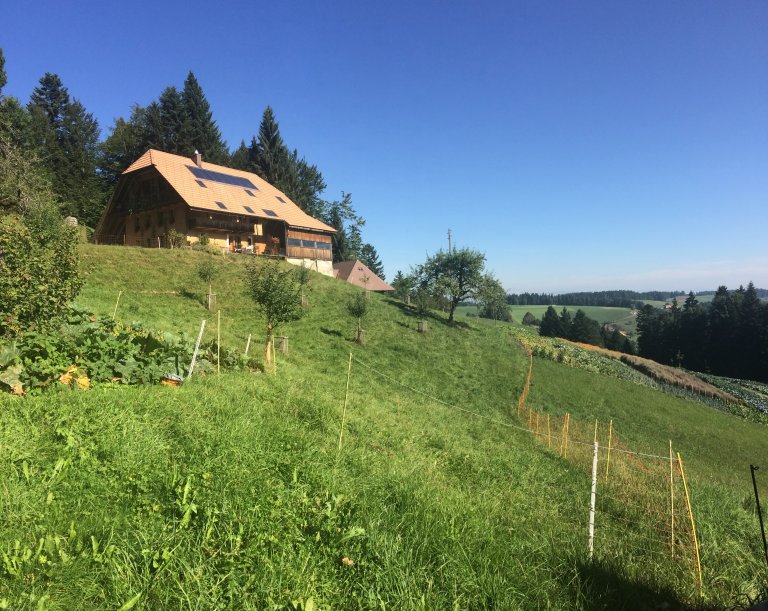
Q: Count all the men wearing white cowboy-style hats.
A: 0